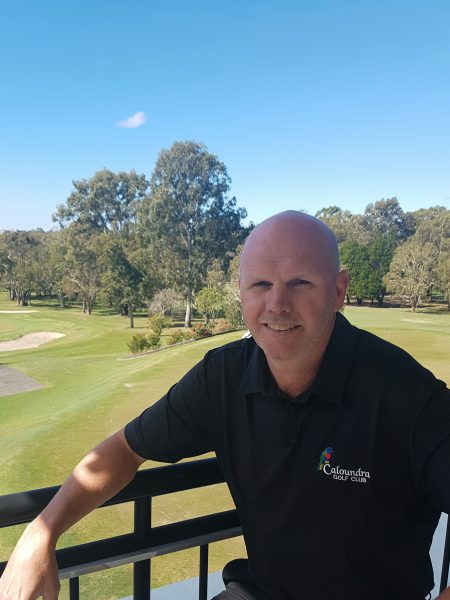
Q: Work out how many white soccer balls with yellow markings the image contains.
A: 0